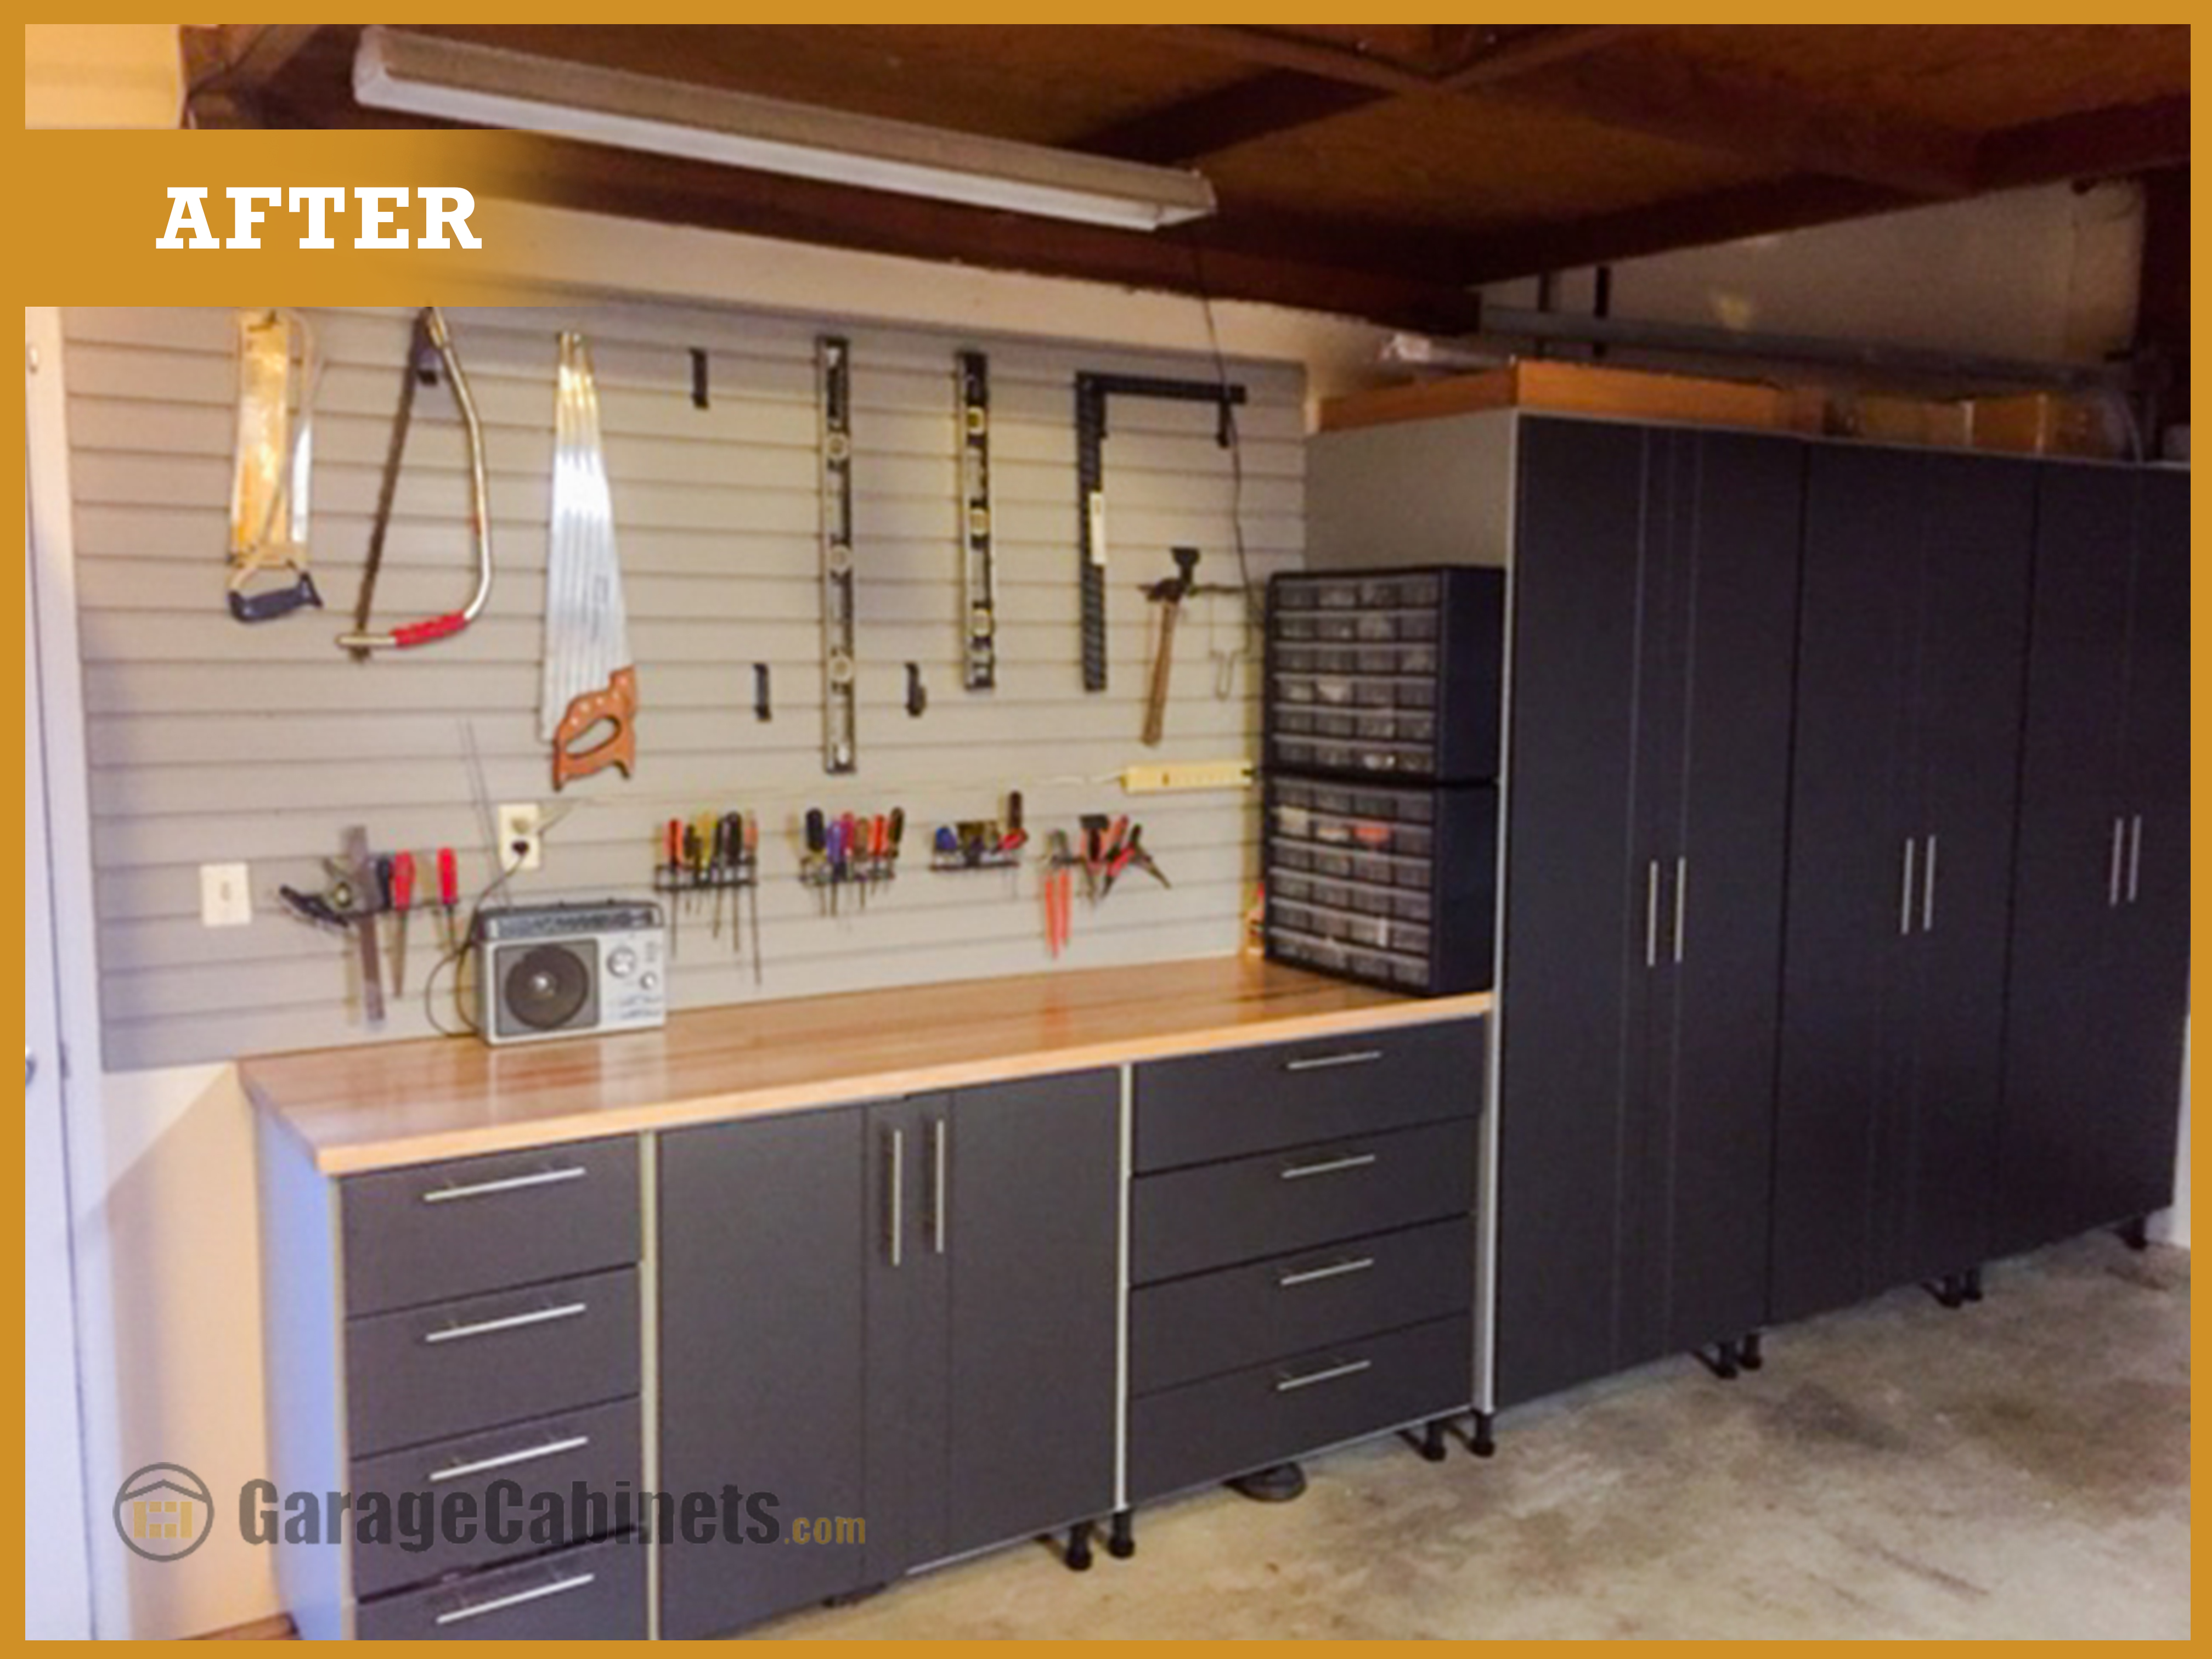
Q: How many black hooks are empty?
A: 3